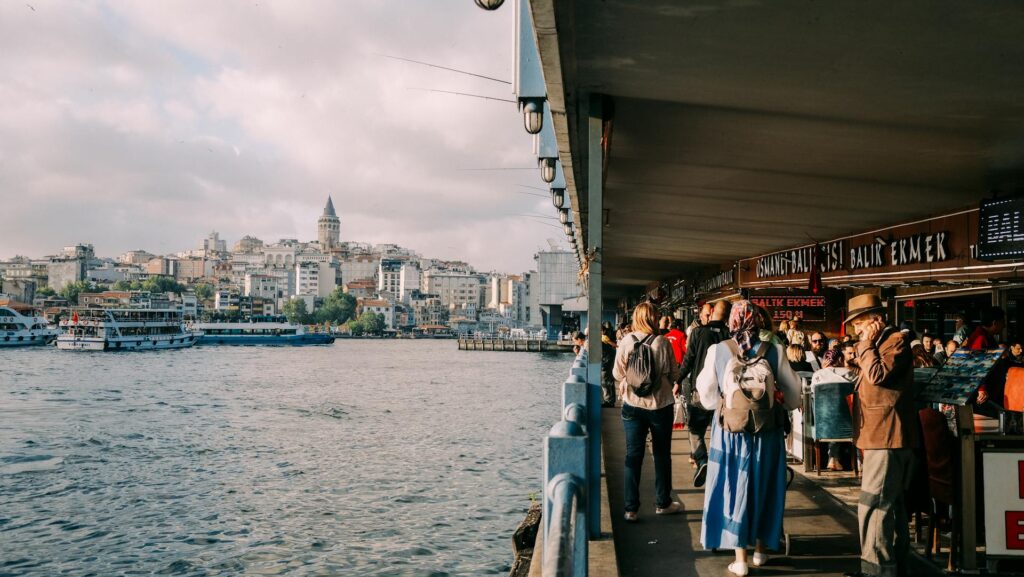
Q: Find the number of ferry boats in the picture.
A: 3